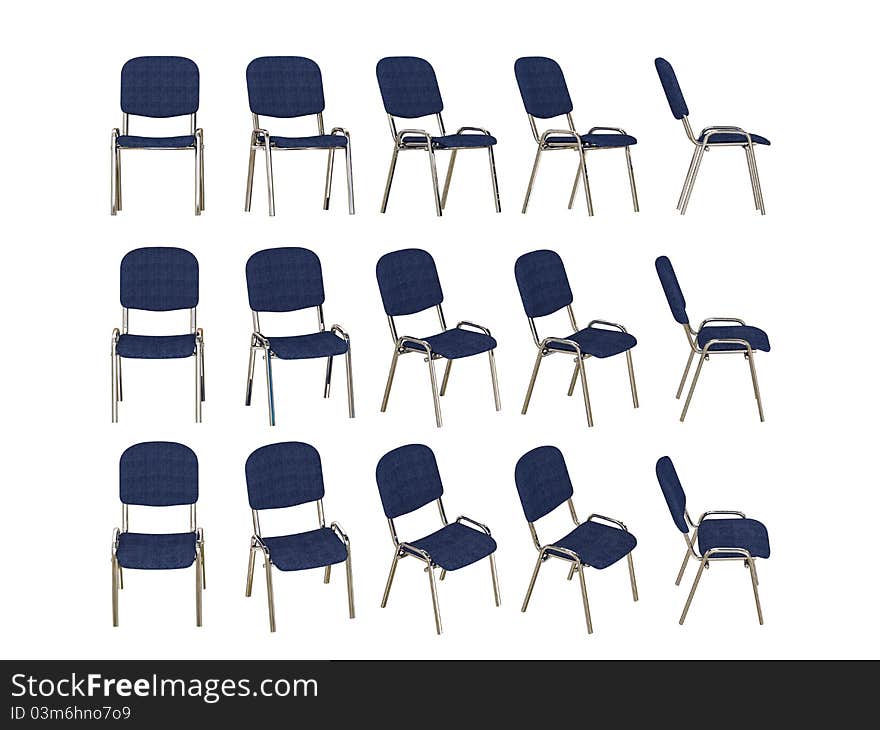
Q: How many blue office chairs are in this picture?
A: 15